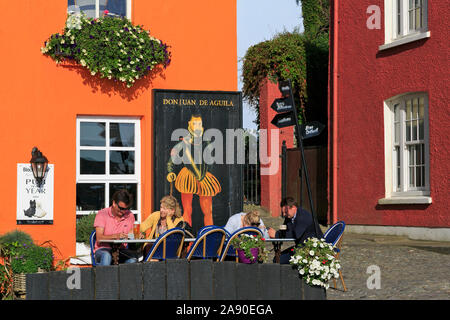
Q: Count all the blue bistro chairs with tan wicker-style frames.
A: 6